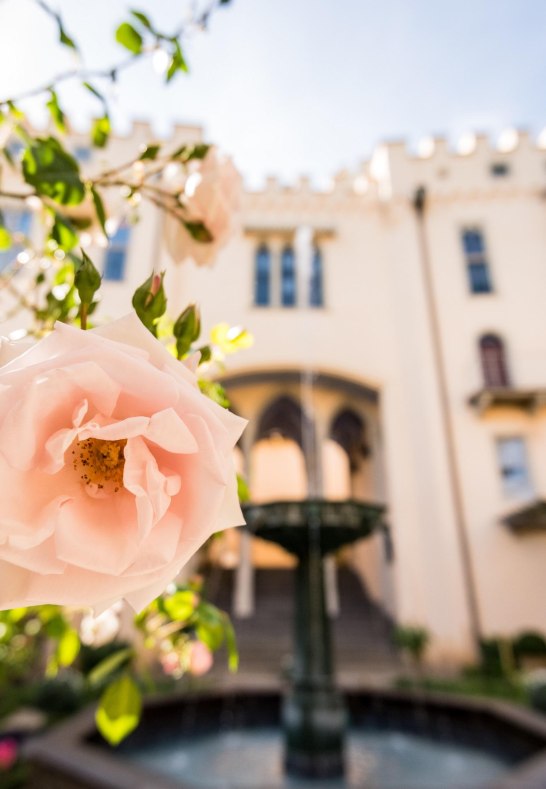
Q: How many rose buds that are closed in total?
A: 3